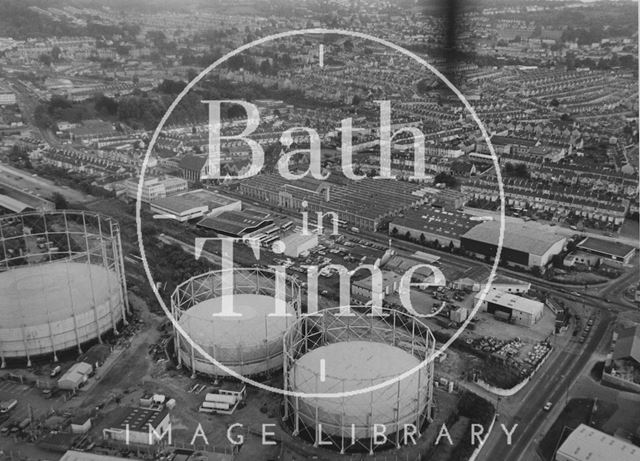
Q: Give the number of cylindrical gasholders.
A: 3